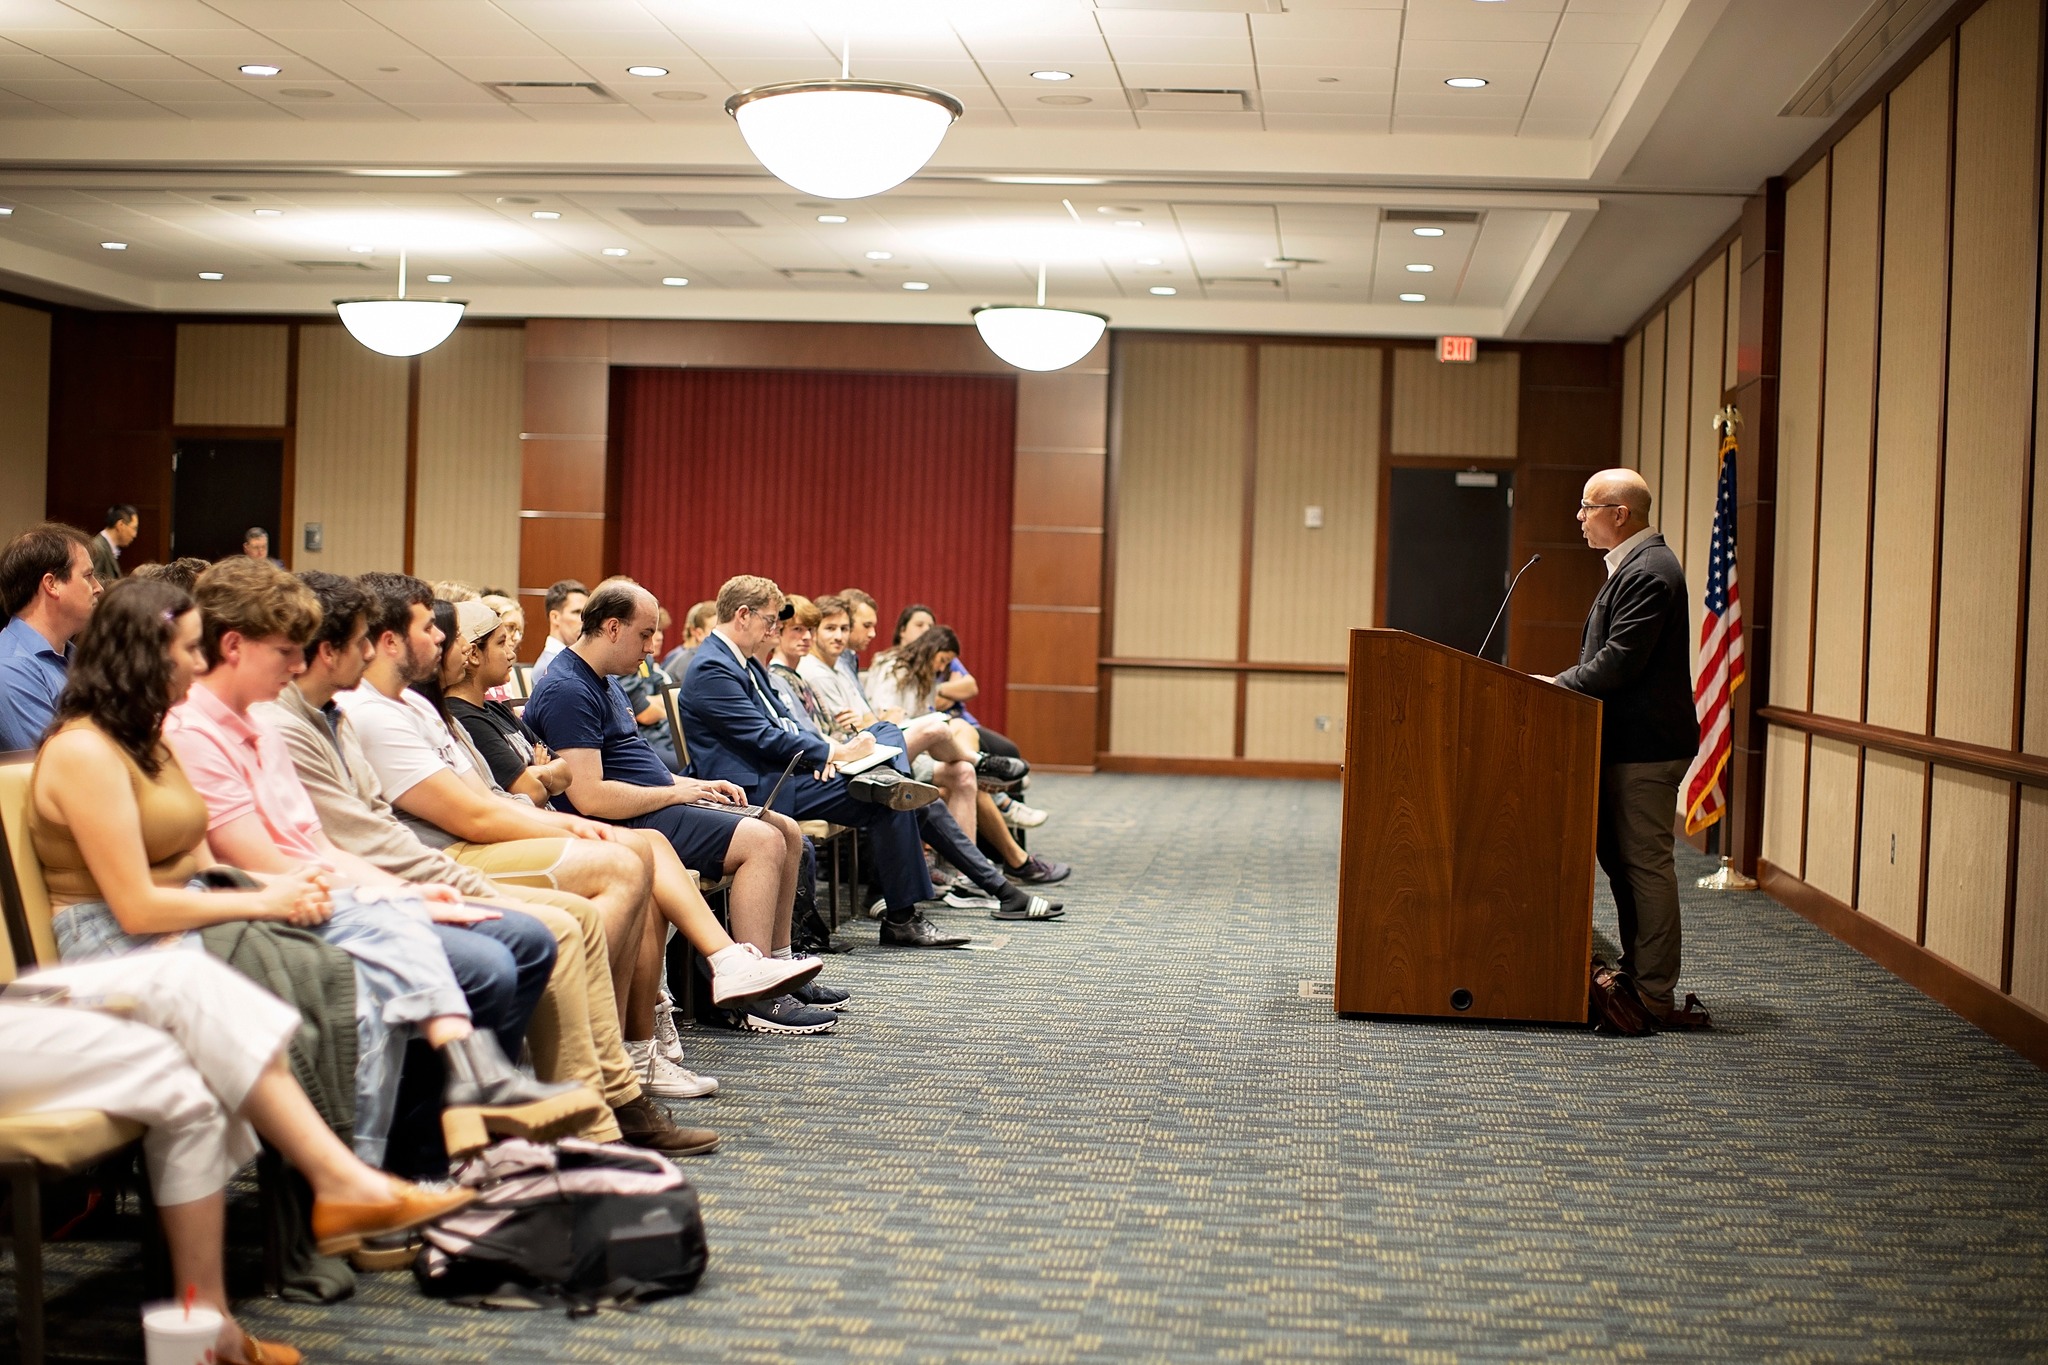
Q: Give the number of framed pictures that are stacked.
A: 0